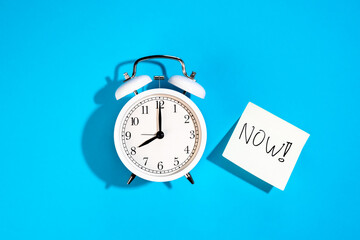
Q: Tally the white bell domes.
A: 2